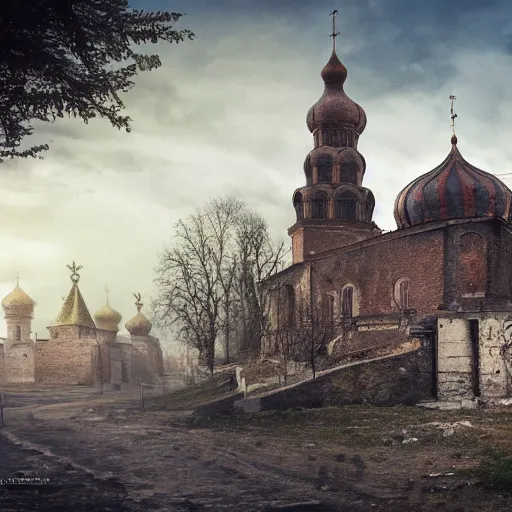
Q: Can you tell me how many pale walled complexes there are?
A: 1